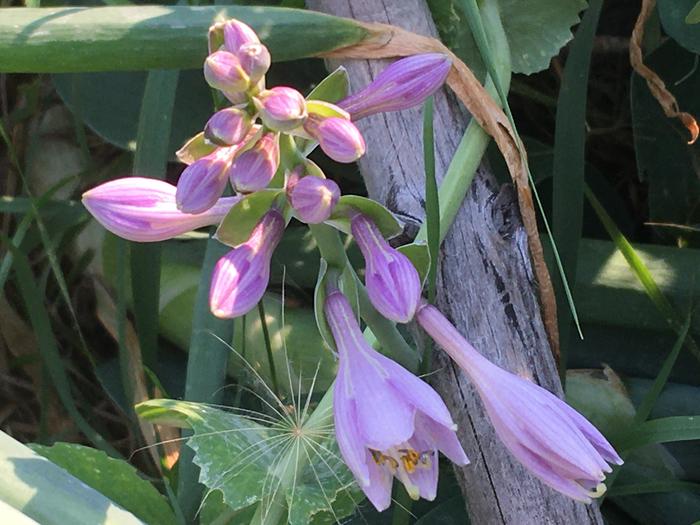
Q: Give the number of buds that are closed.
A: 13